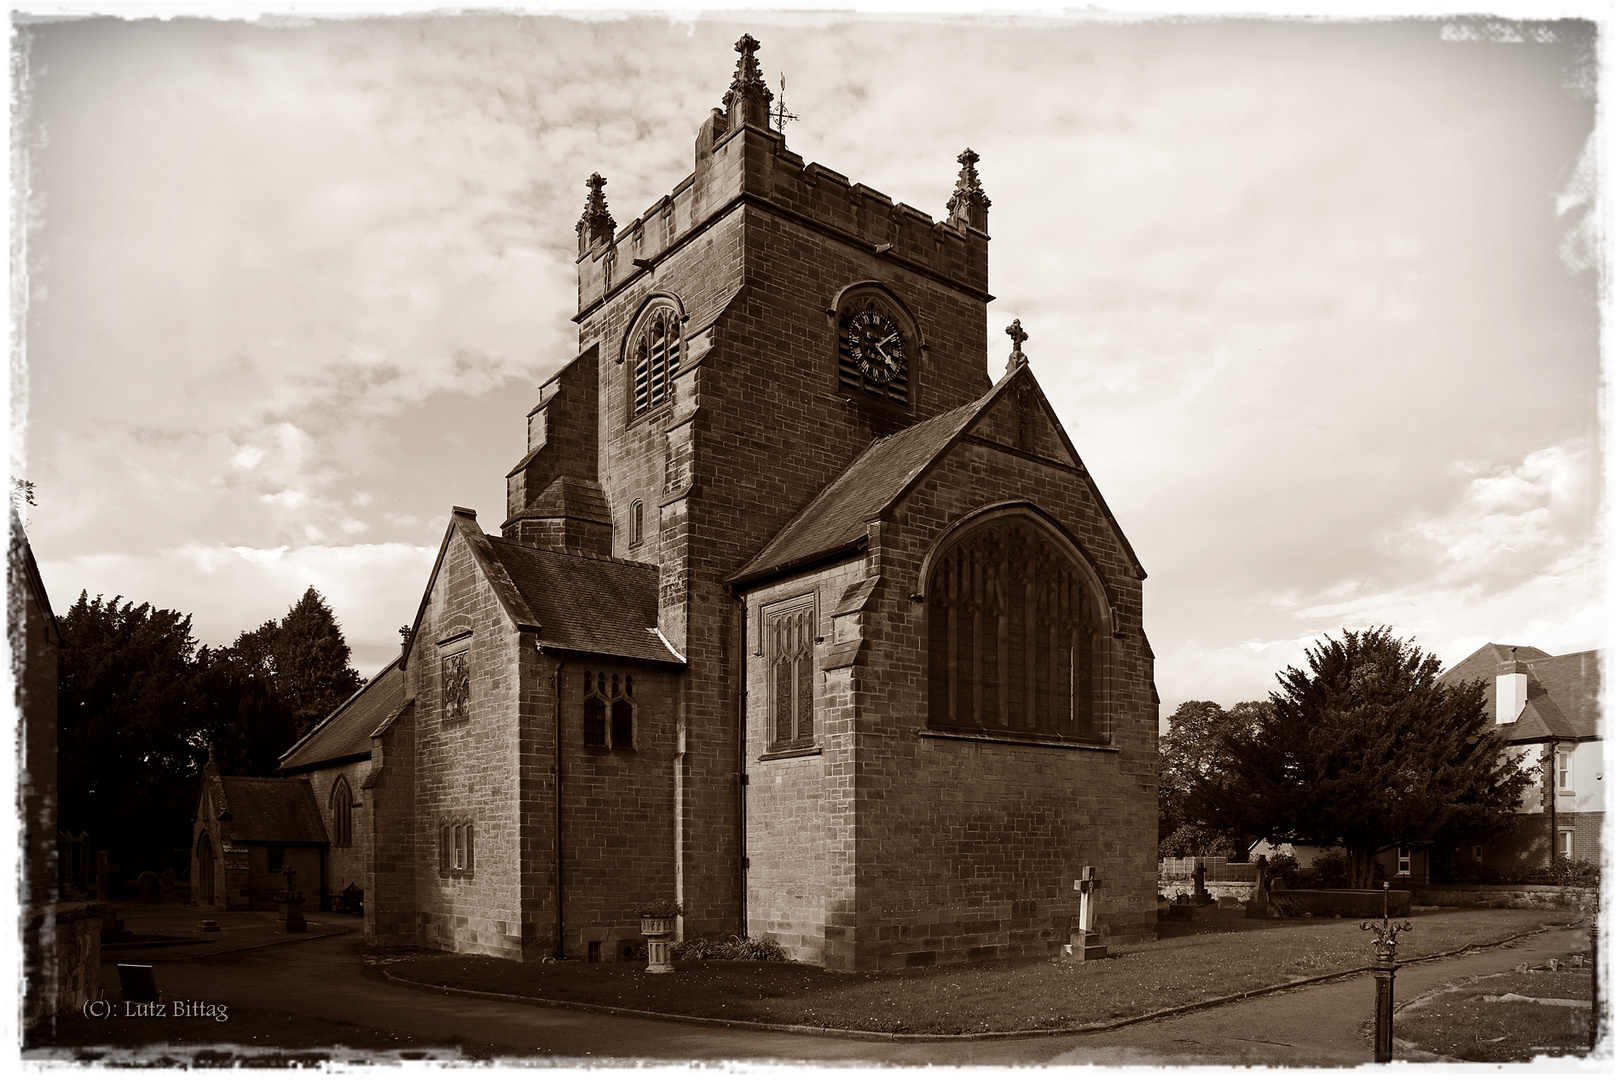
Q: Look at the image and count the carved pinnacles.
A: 3